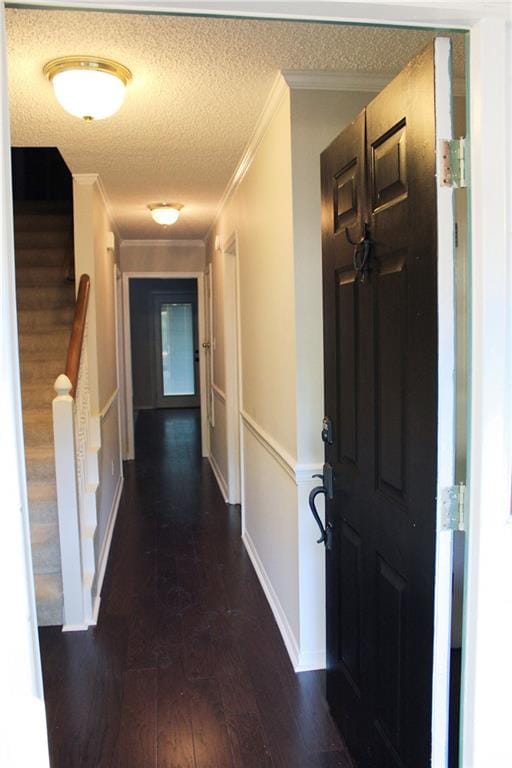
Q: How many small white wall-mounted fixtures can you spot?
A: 2